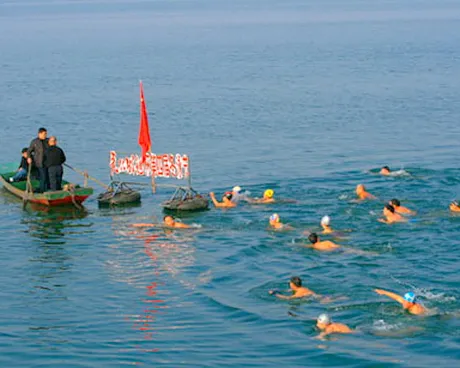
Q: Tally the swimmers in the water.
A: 15